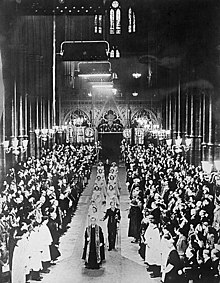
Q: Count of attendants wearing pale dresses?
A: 8